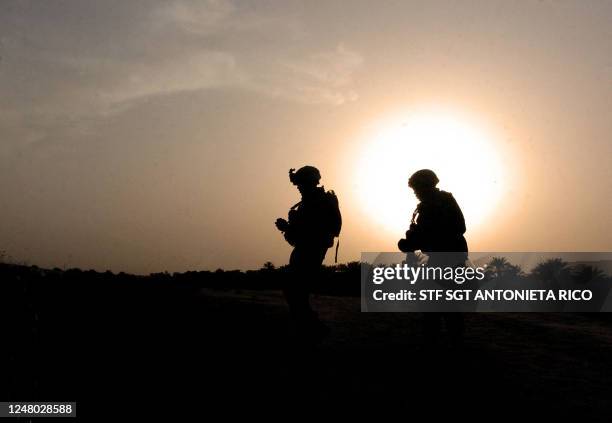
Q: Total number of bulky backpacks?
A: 1